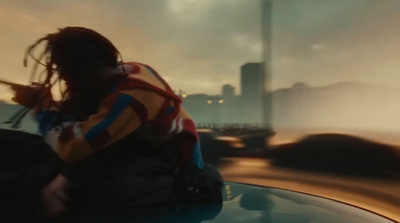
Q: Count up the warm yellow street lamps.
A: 3